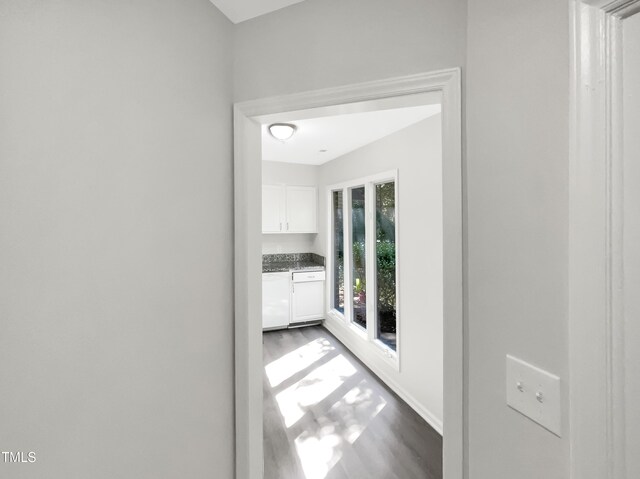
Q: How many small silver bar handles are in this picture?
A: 4